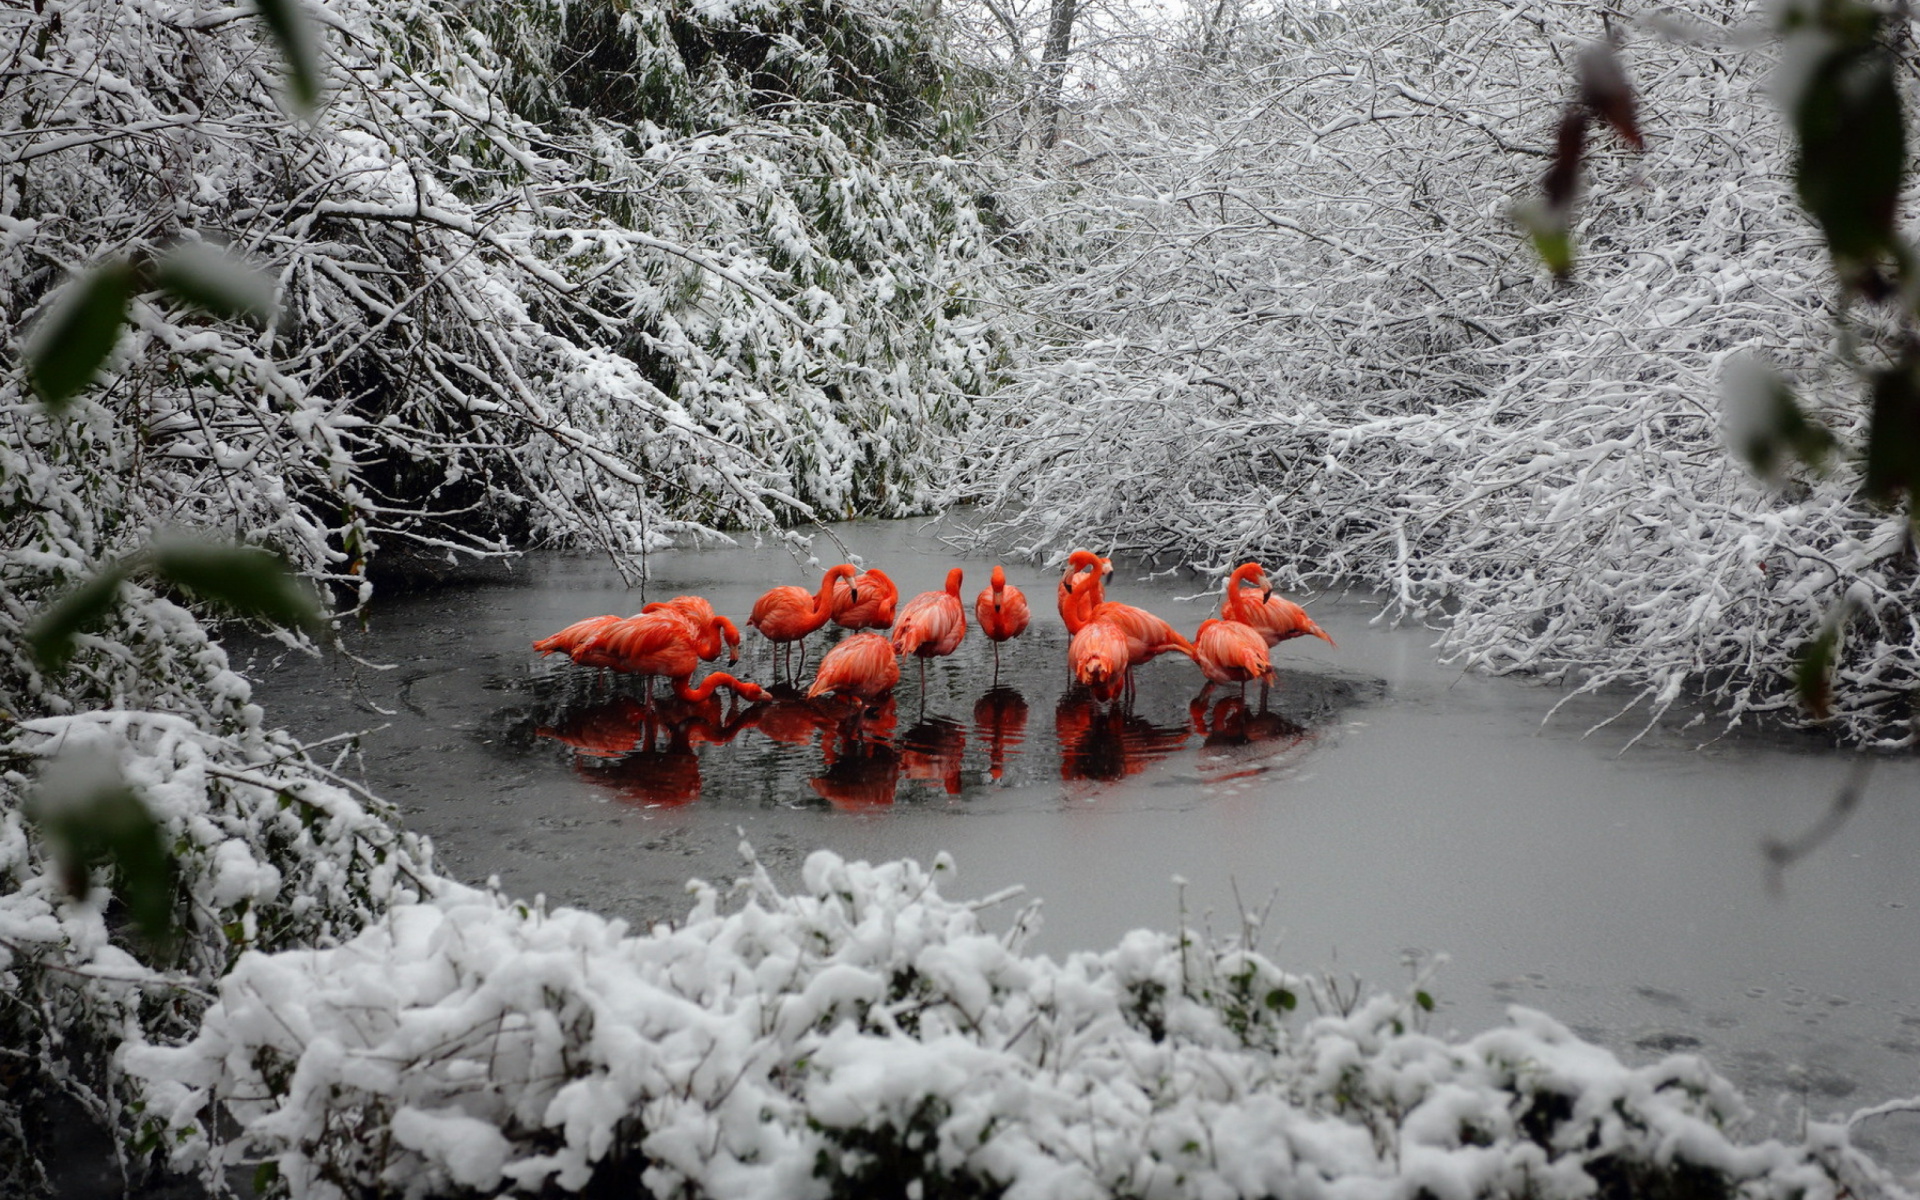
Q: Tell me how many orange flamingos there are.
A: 13